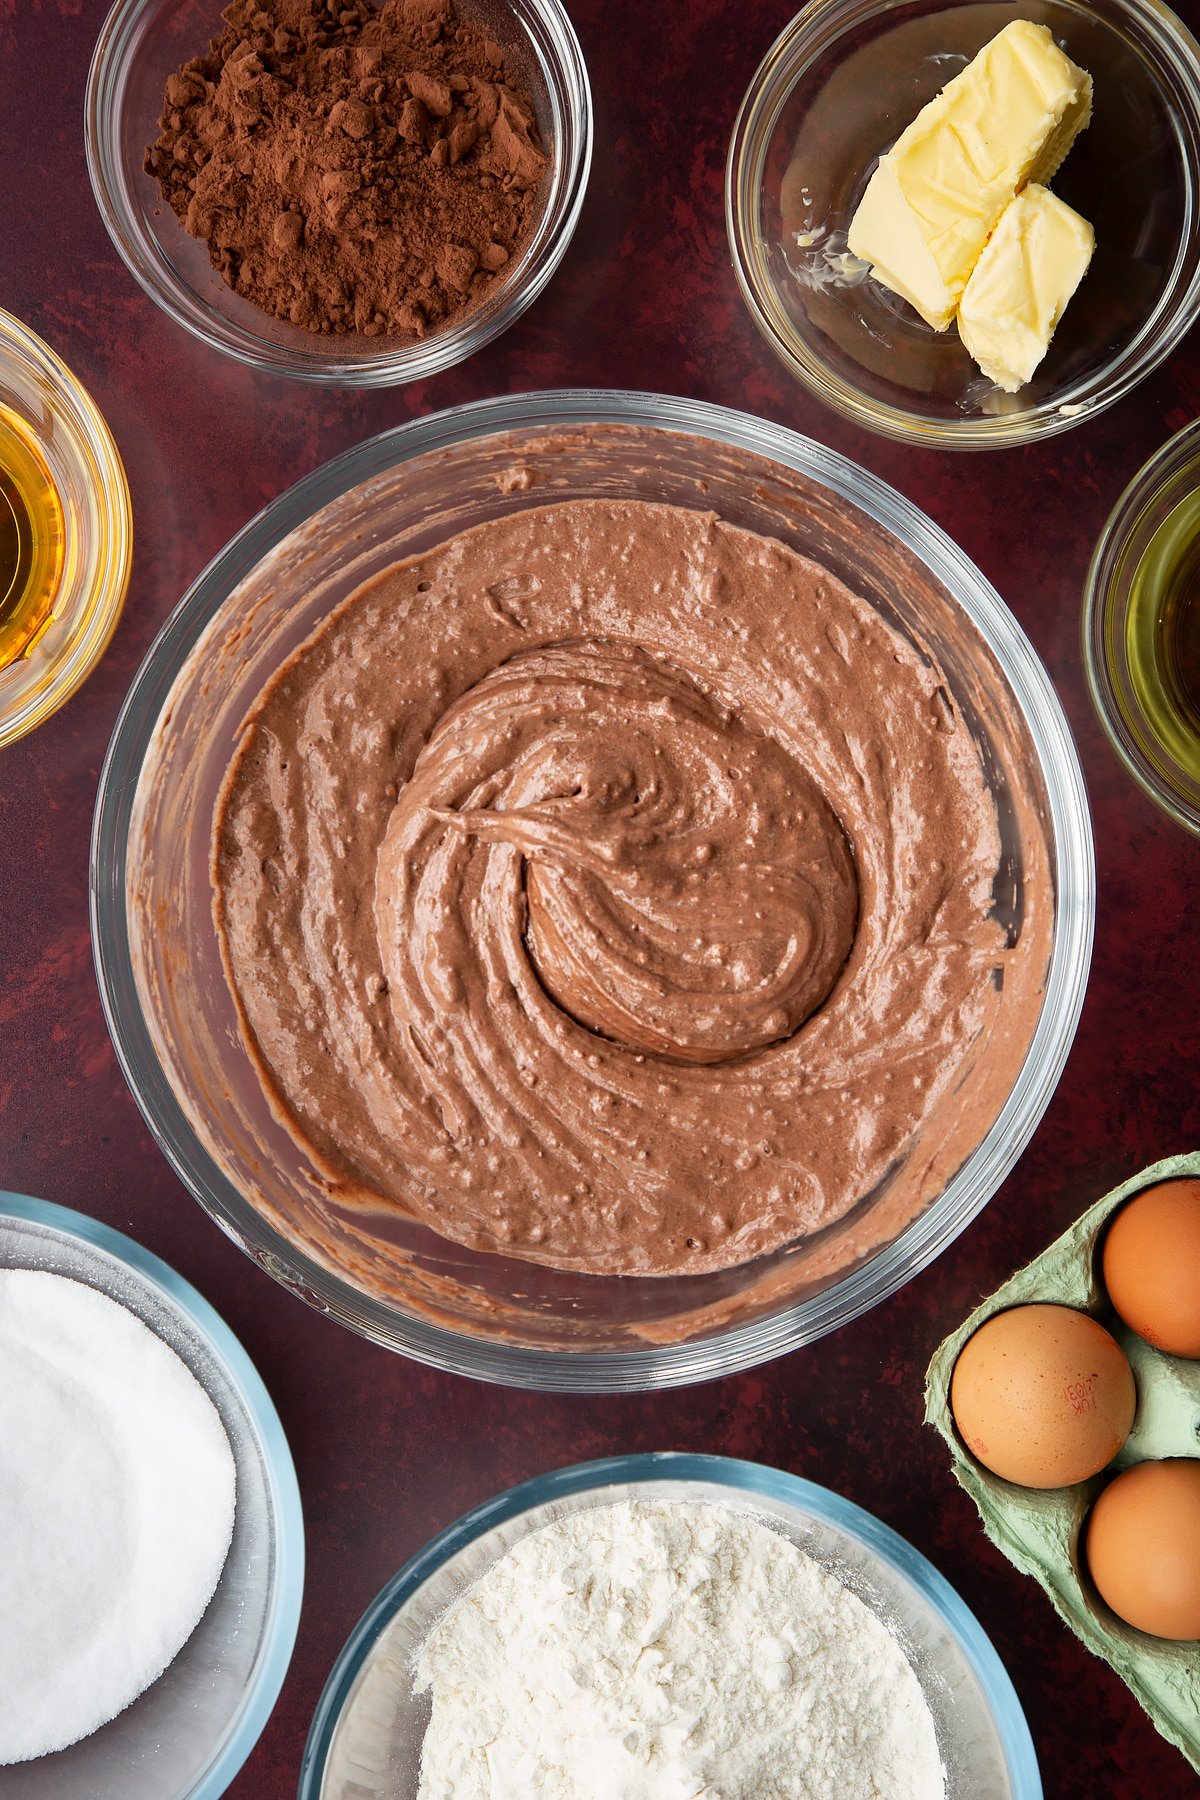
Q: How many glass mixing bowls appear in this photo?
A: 7